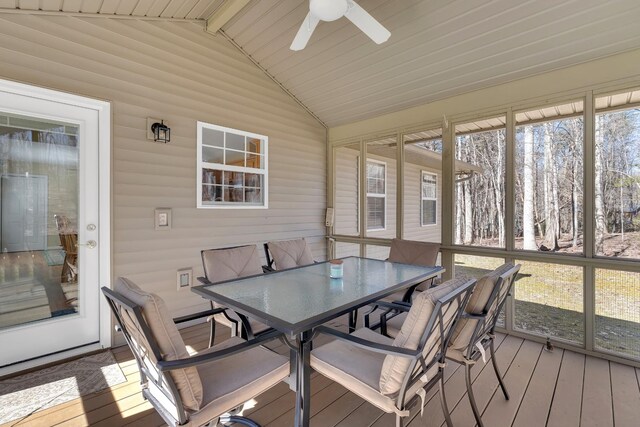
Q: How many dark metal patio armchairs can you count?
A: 6